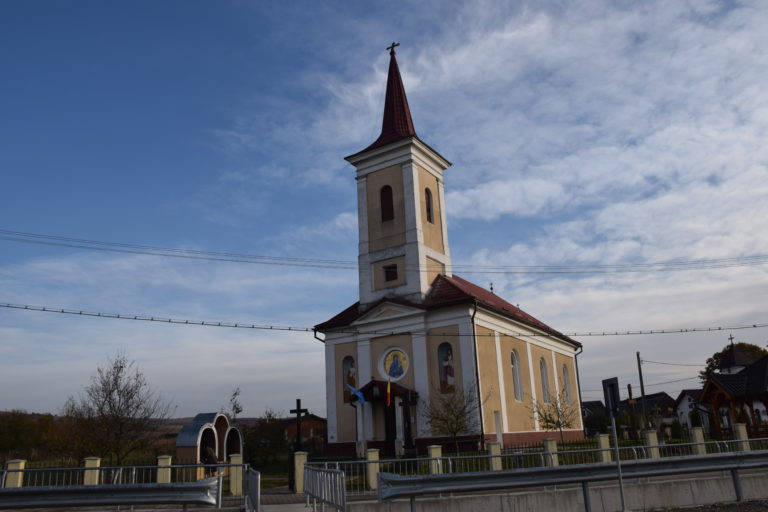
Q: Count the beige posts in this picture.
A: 13